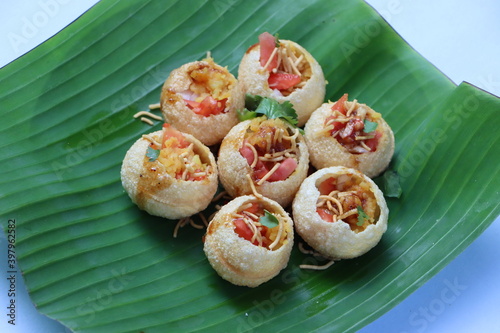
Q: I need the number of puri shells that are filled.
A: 7